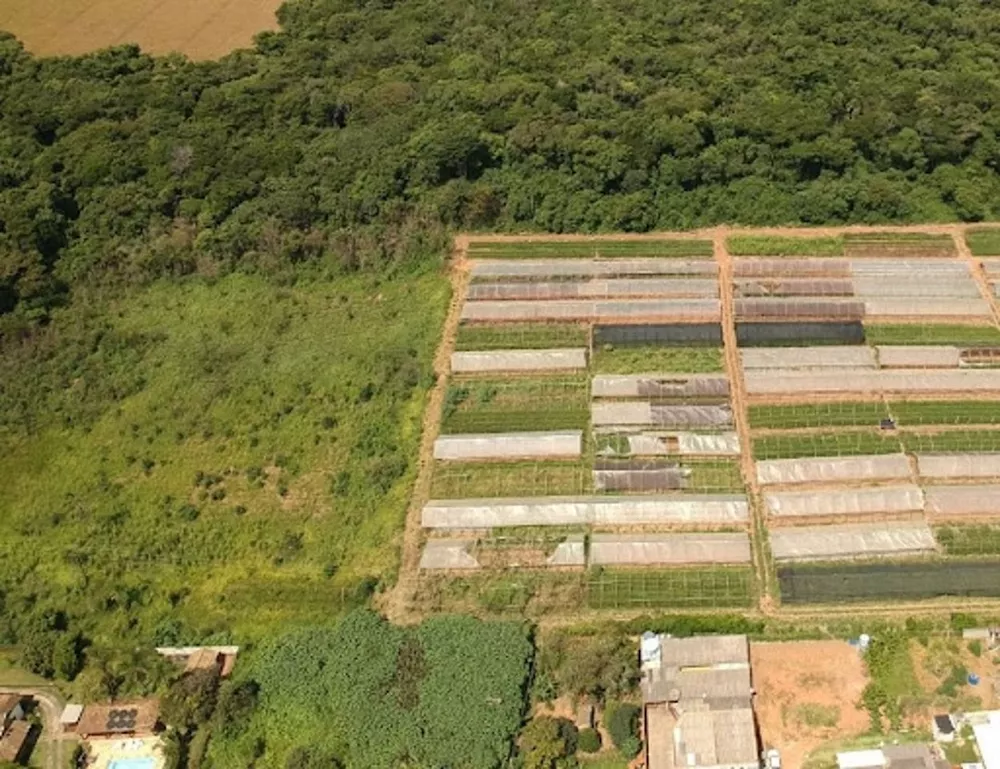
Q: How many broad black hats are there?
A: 0